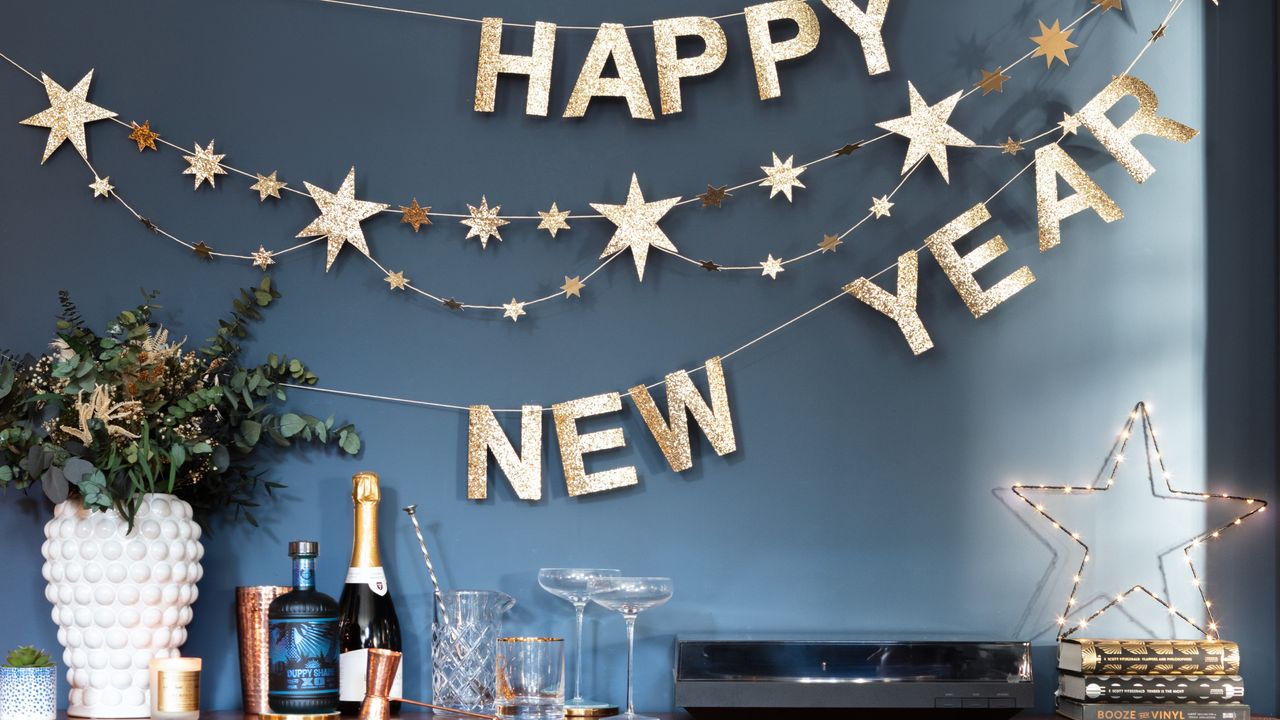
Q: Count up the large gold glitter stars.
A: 4